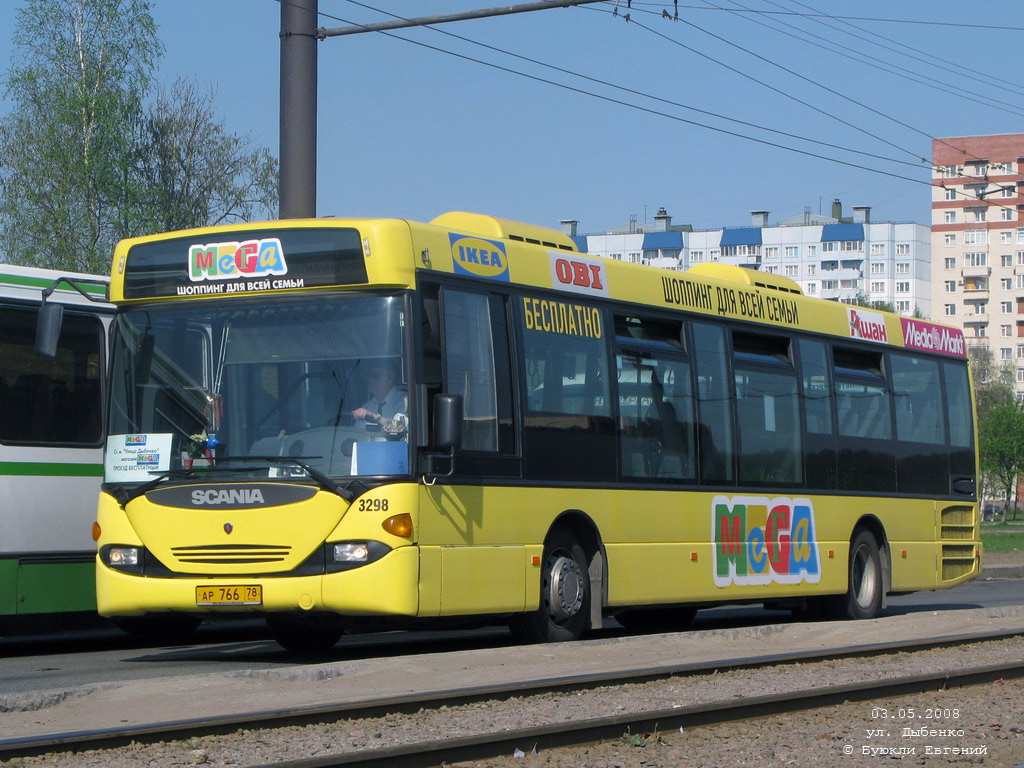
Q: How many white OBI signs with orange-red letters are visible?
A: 1